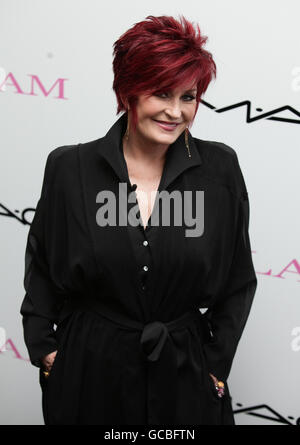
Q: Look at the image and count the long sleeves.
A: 2